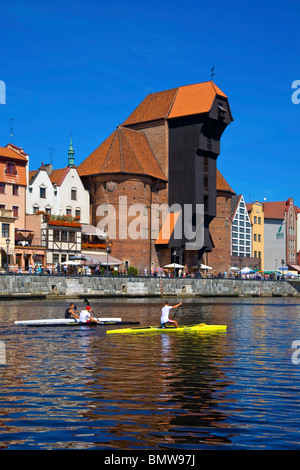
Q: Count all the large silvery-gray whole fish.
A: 0